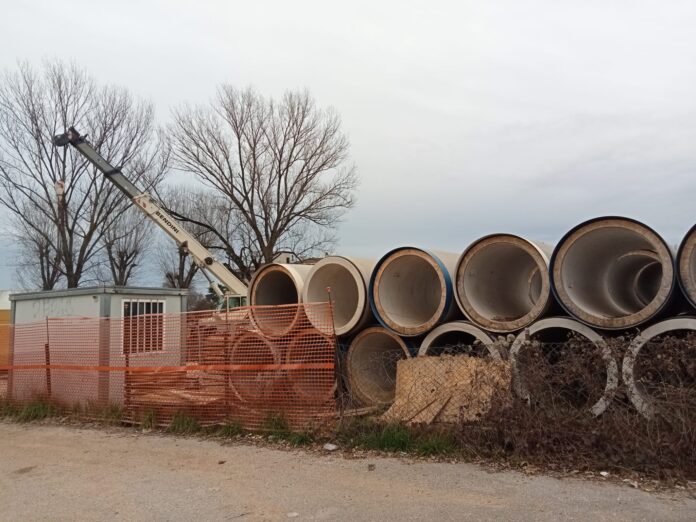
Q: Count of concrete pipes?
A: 12